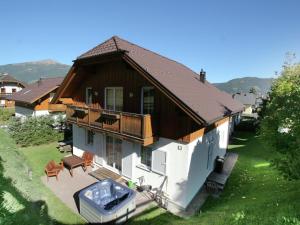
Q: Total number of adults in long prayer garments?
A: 0